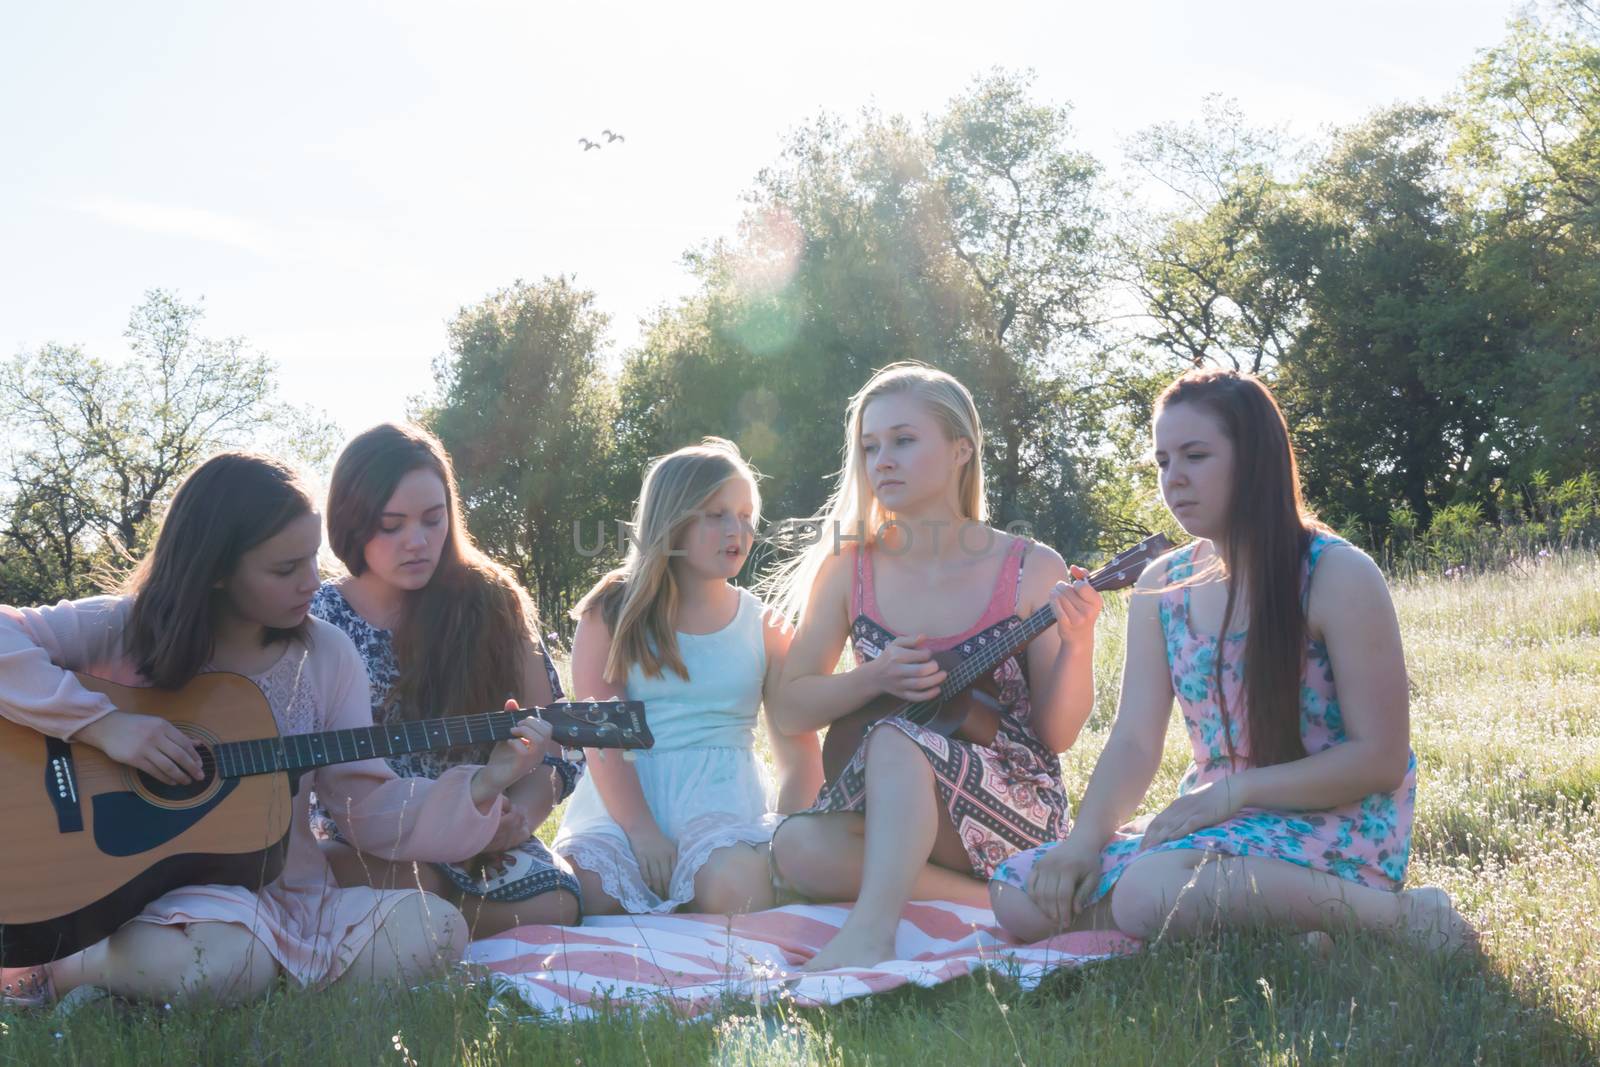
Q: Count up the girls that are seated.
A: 5